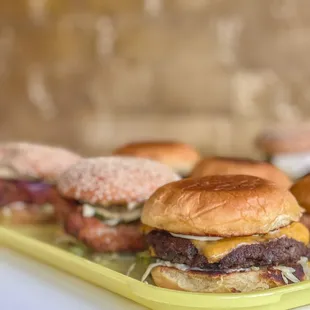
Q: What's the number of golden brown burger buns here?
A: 4